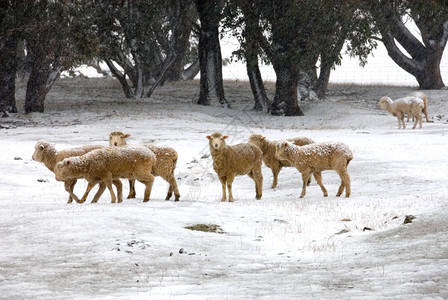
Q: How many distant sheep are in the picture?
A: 2